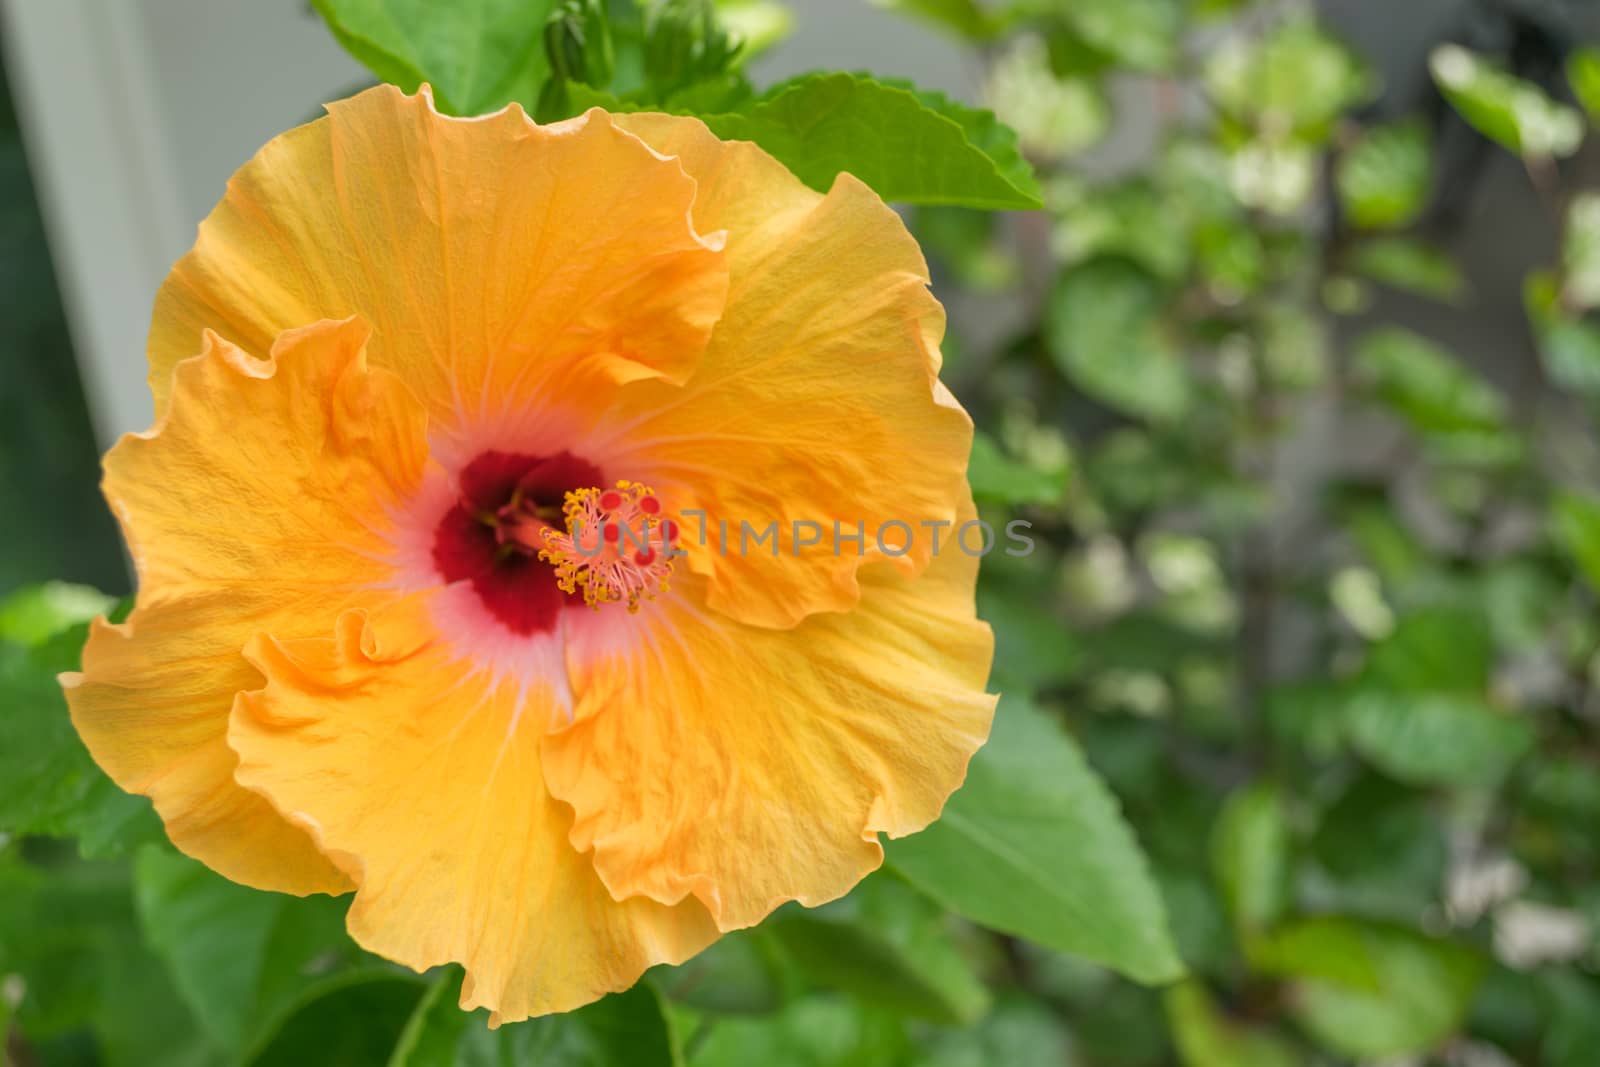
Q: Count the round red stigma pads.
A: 5